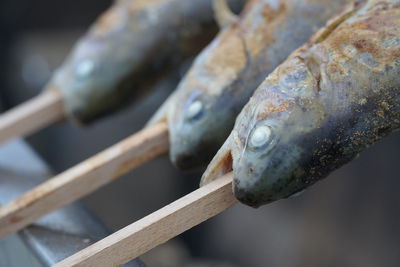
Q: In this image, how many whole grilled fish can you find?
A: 3